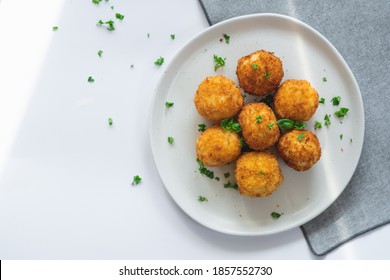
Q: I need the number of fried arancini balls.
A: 7